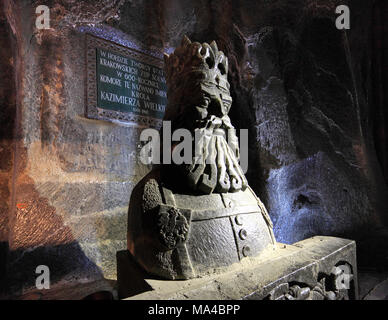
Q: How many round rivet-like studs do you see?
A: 4